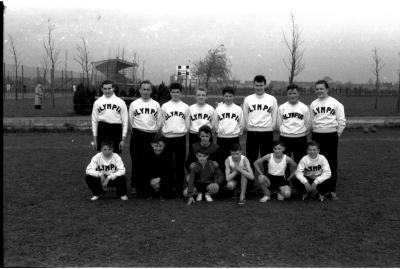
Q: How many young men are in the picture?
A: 15